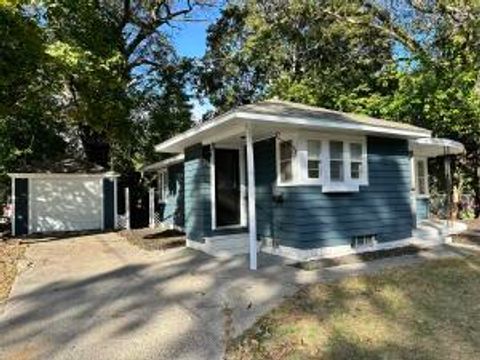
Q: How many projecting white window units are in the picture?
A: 1